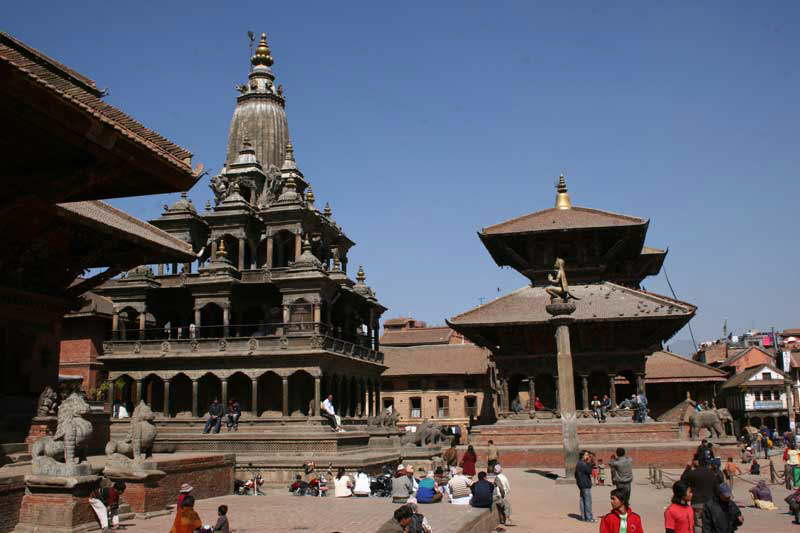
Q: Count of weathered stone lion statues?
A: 2